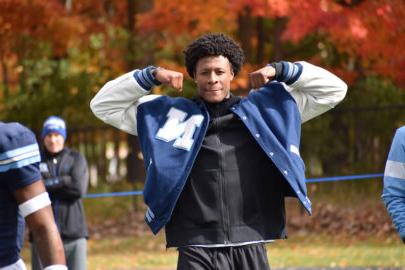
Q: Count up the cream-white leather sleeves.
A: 2